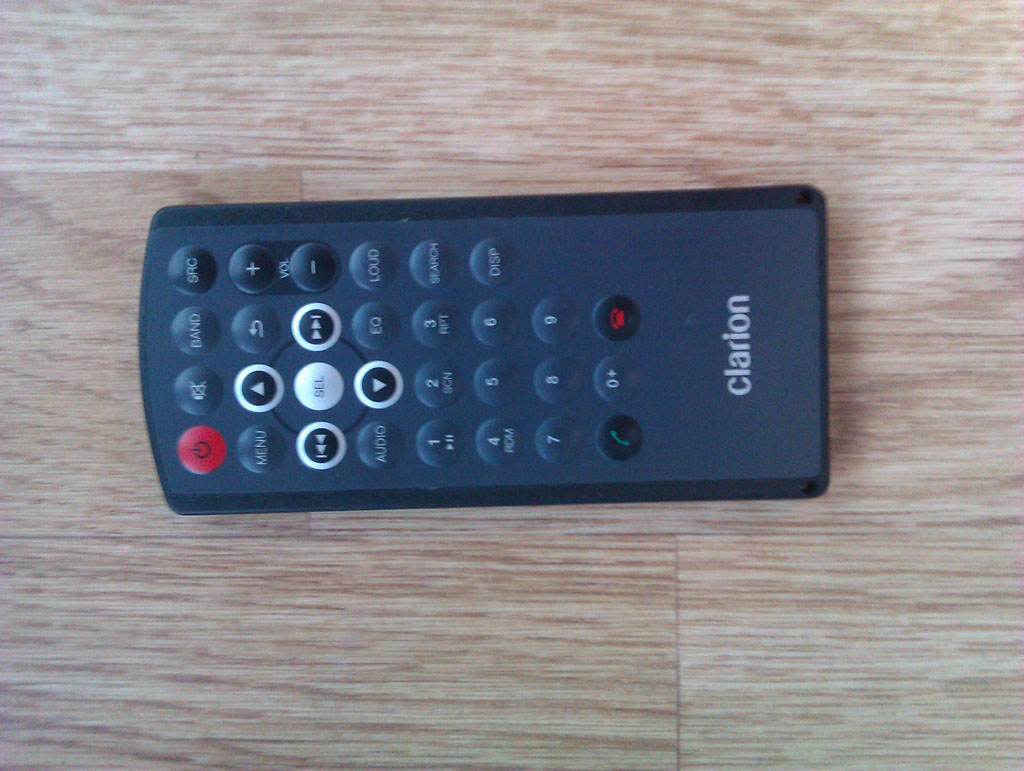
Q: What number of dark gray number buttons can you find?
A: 10